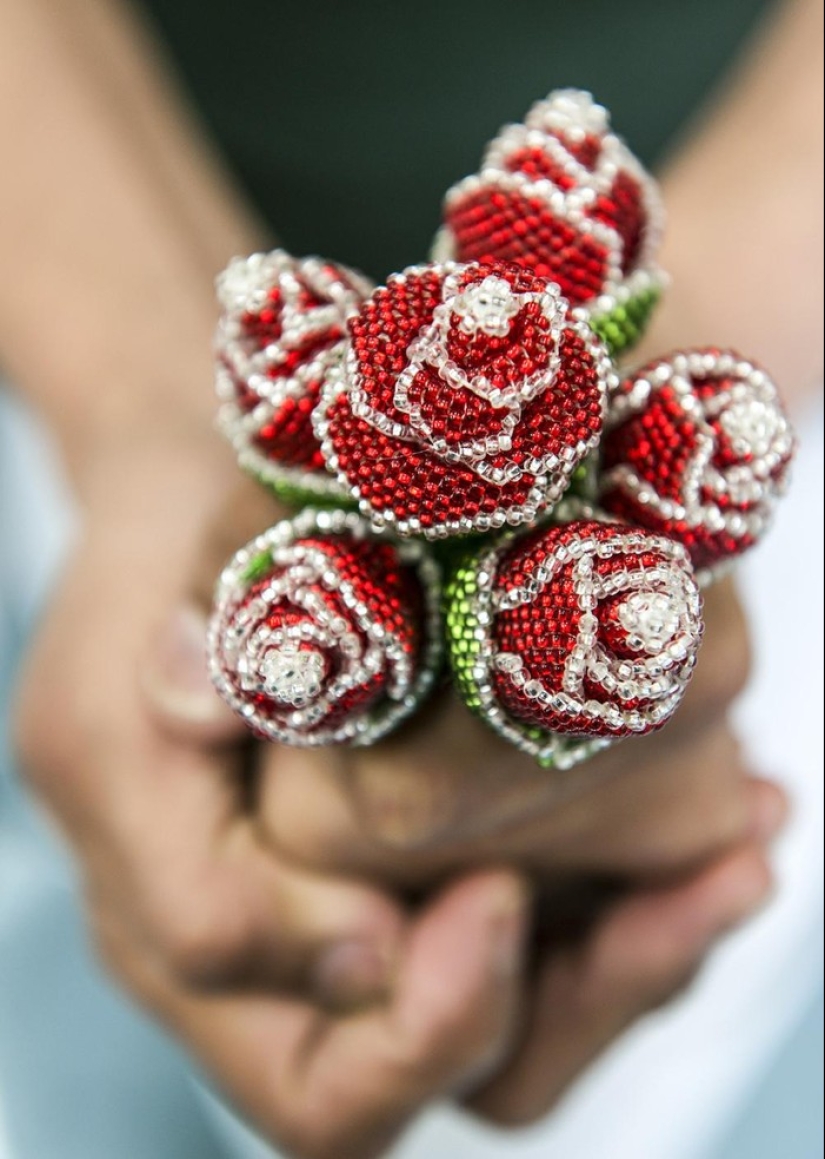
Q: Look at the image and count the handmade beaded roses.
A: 6